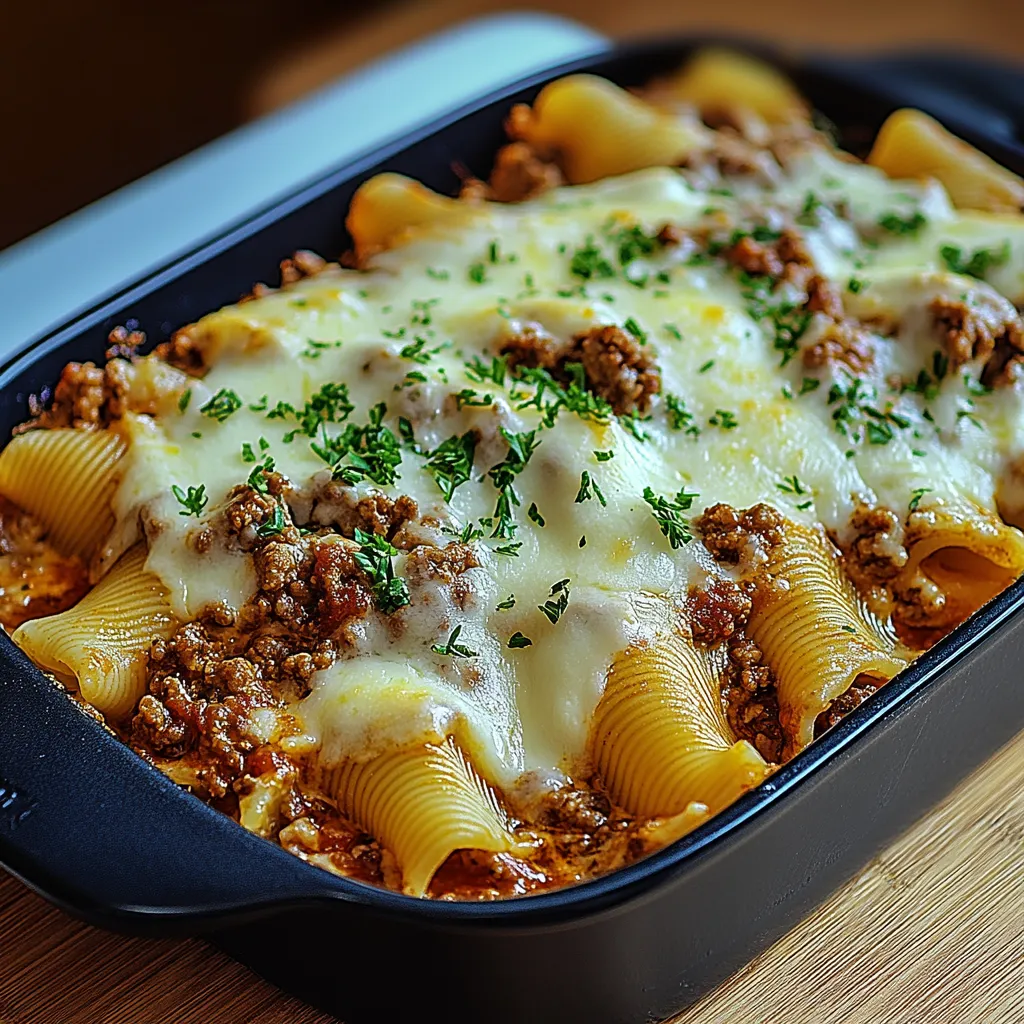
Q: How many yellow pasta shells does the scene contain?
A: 10